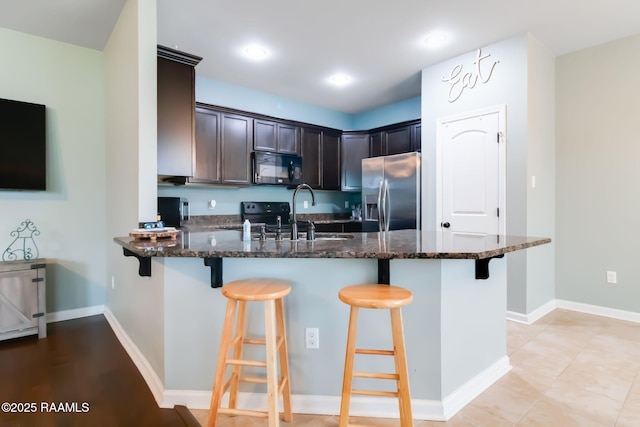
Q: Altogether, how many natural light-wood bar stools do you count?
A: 2